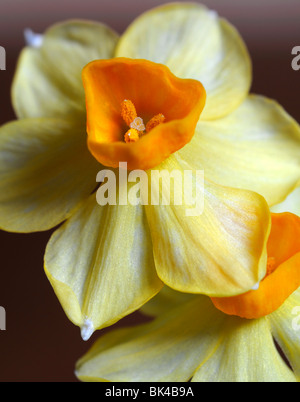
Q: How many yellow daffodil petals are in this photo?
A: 11